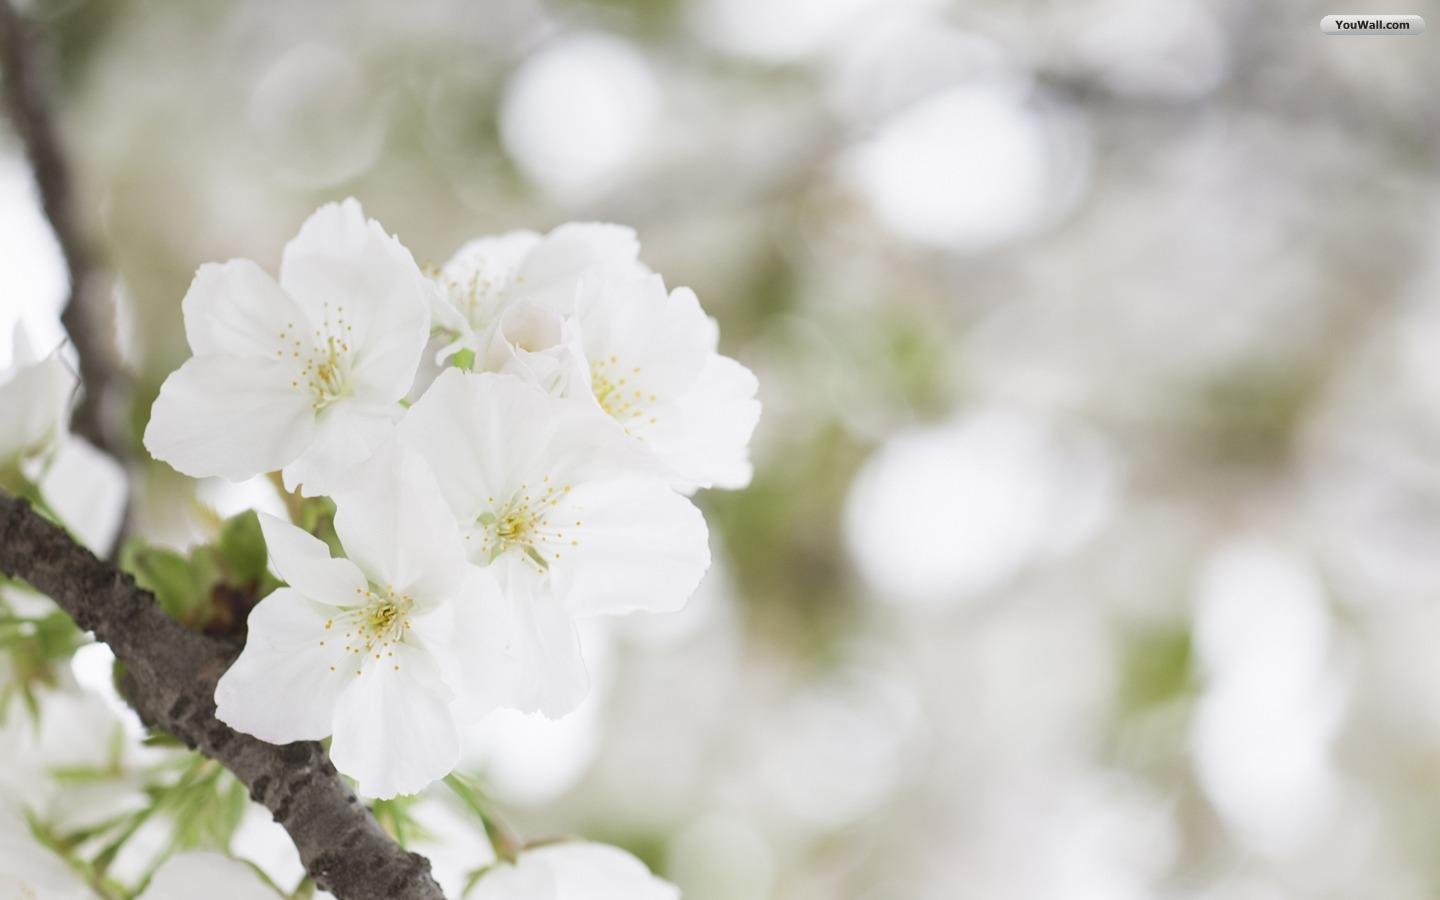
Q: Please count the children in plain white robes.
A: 0